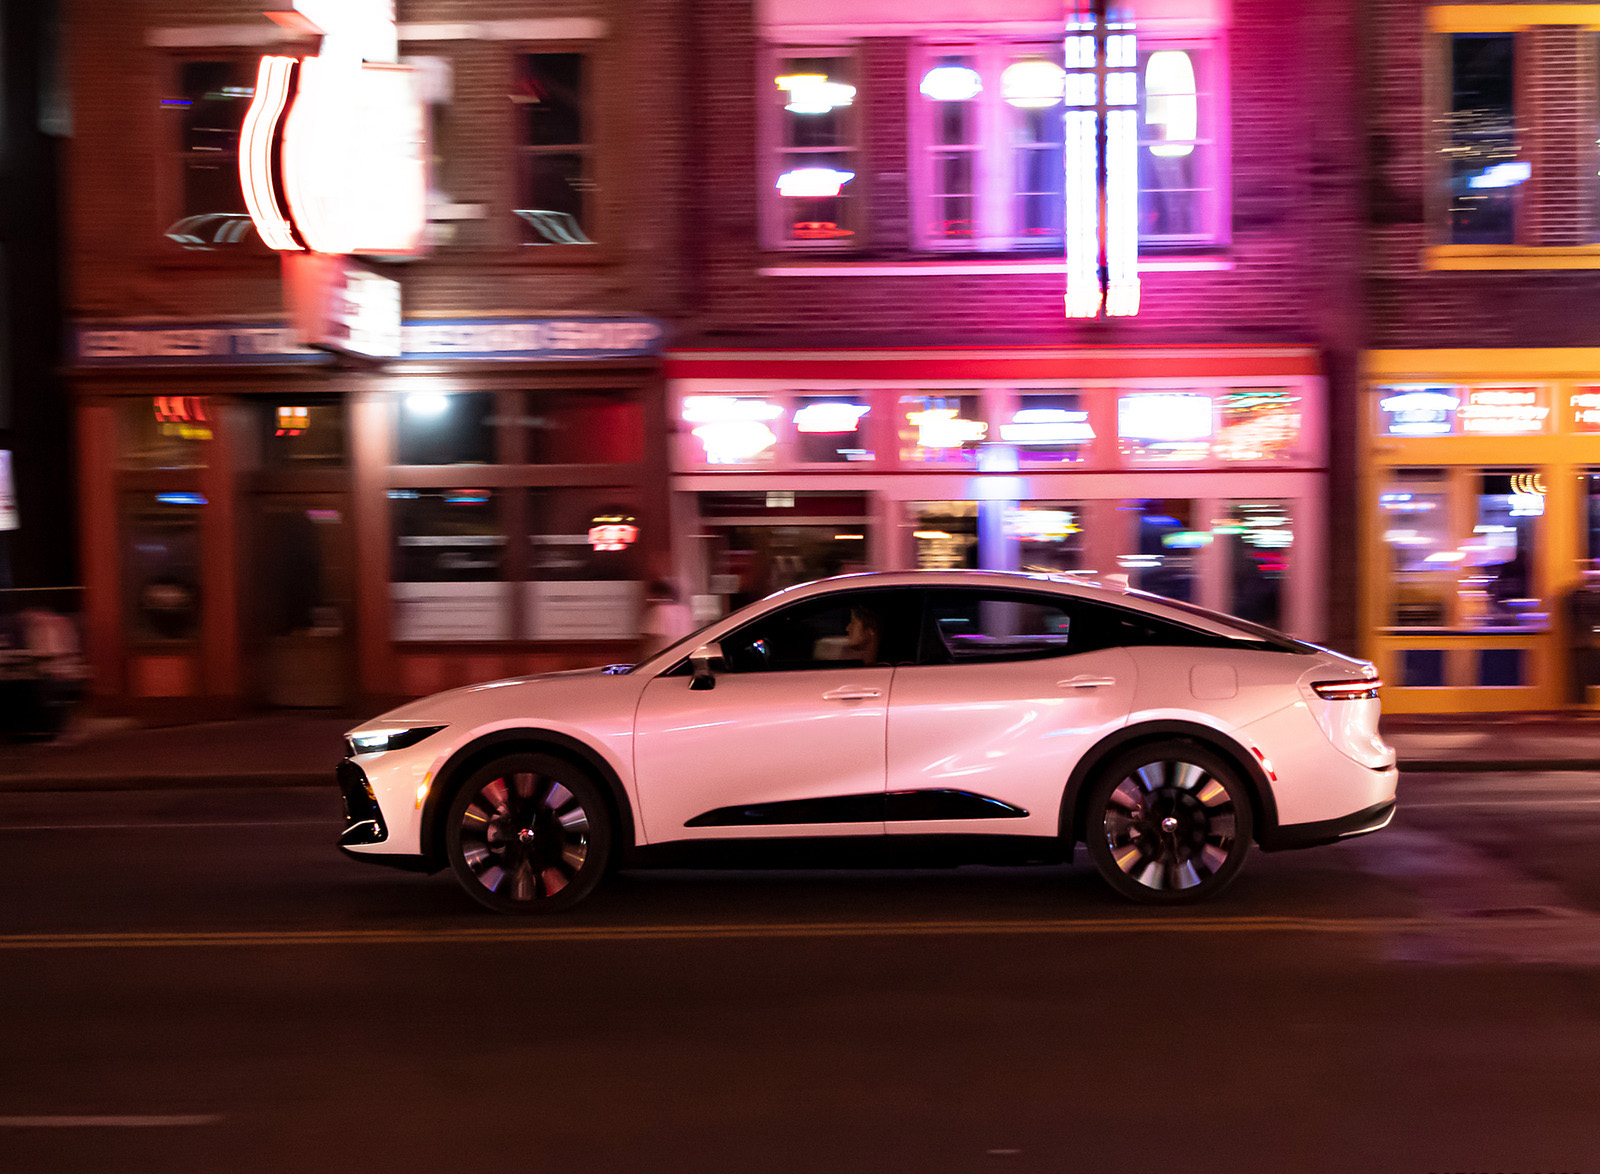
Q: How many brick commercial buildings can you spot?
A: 3